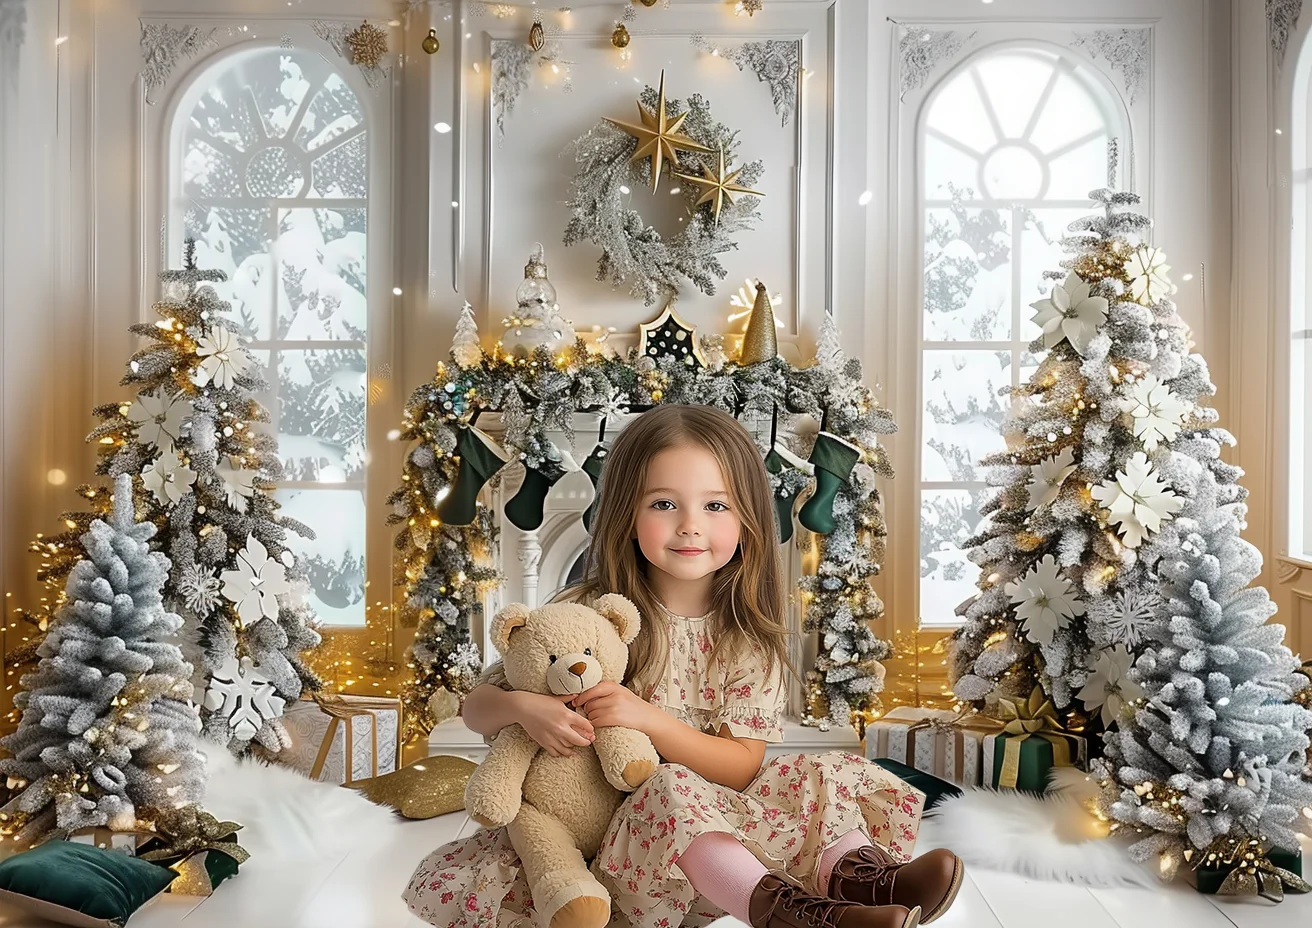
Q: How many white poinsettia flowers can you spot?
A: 12